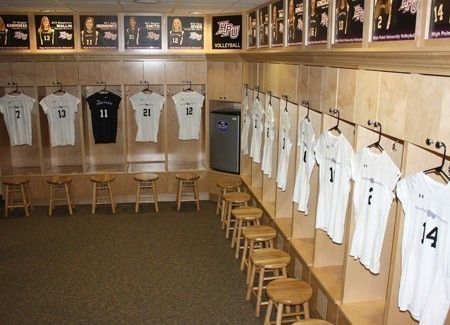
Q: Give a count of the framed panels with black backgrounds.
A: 14